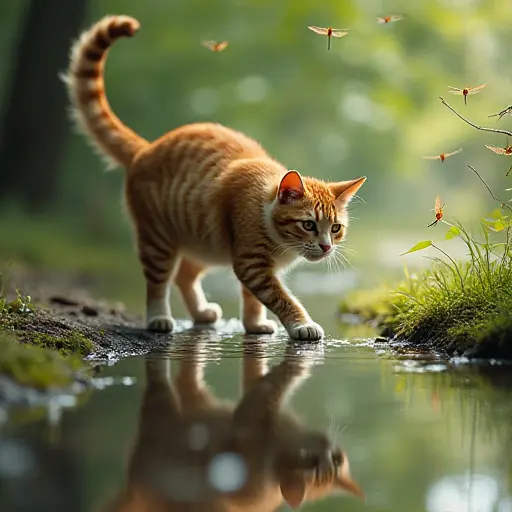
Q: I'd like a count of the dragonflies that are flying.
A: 7